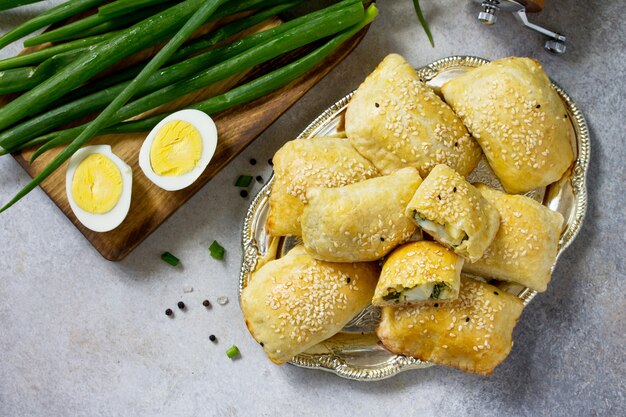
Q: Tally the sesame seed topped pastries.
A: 9